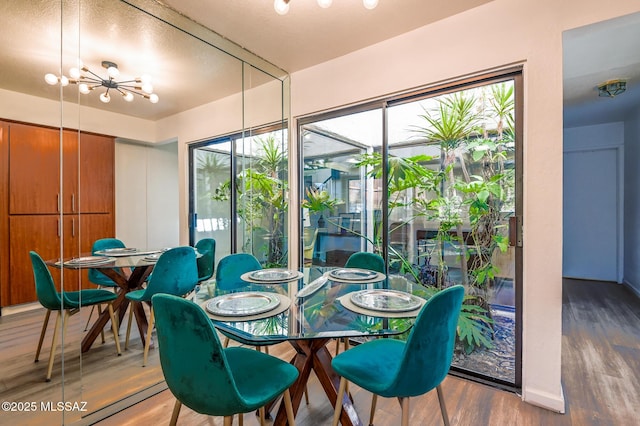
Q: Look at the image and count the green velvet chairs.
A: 4